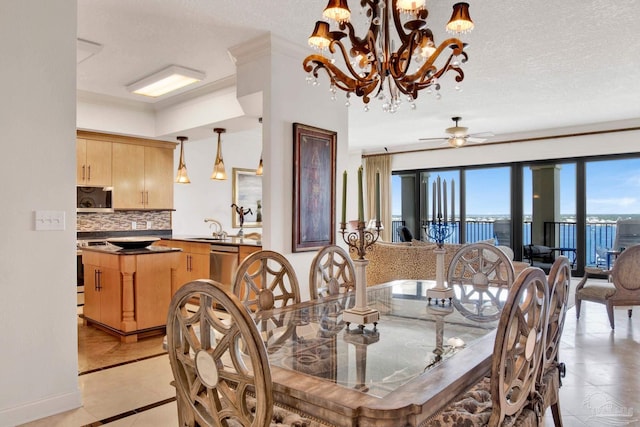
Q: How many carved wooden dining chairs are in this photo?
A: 6